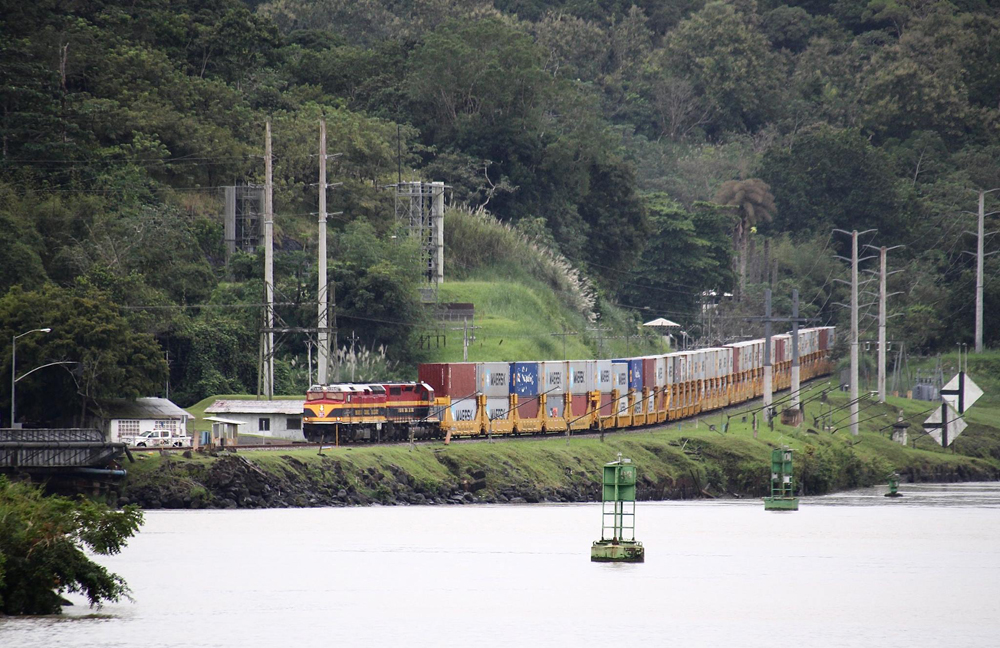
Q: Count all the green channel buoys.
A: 3